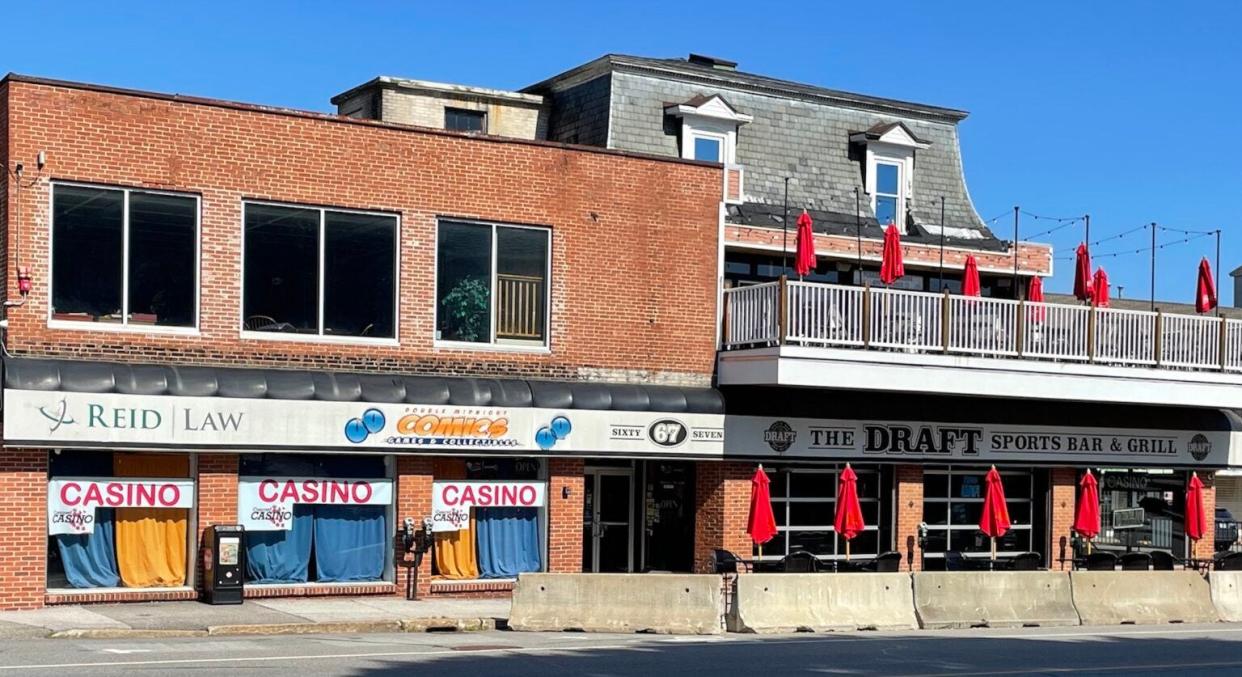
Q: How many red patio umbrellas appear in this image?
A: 12